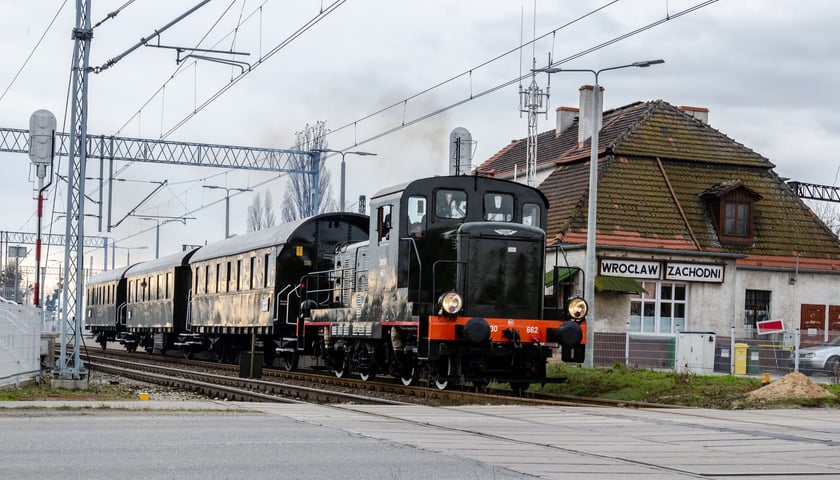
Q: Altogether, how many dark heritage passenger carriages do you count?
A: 3